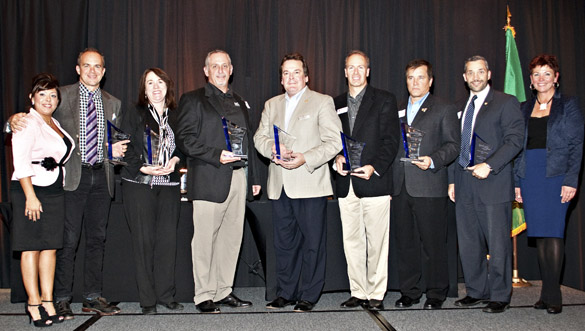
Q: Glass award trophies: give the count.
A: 7